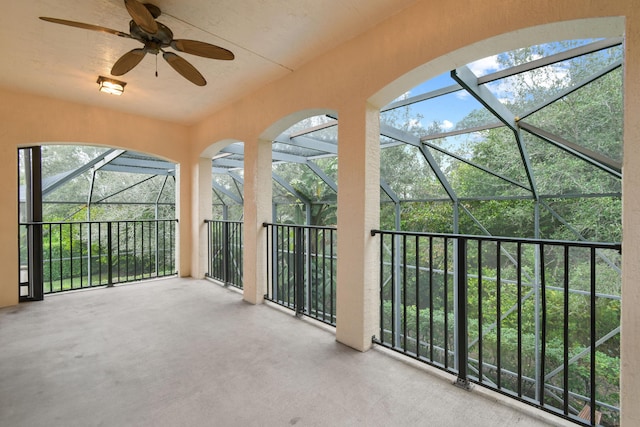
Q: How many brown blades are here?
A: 5